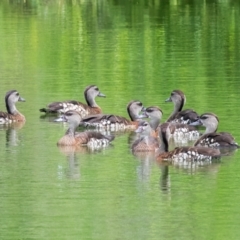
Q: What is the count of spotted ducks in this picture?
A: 9